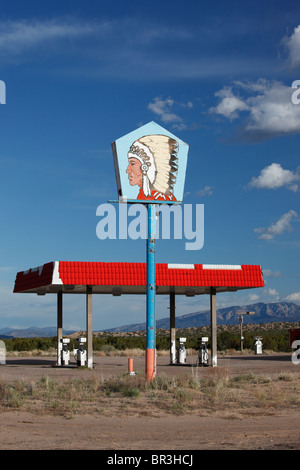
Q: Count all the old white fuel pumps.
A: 5